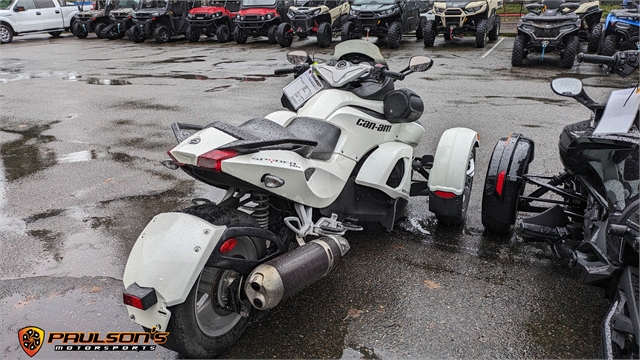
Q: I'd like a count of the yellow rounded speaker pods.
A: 0